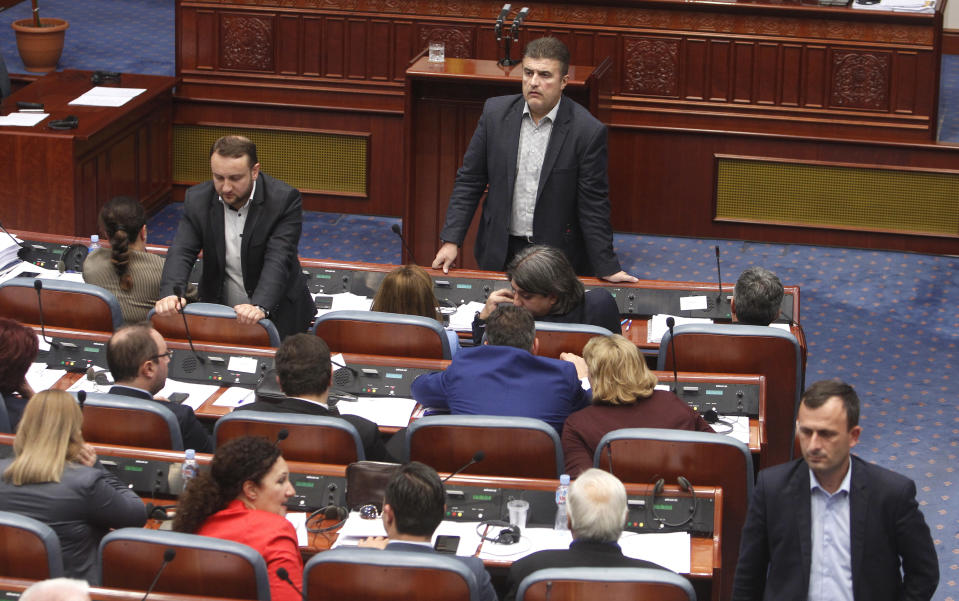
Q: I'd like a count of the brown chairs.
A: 13